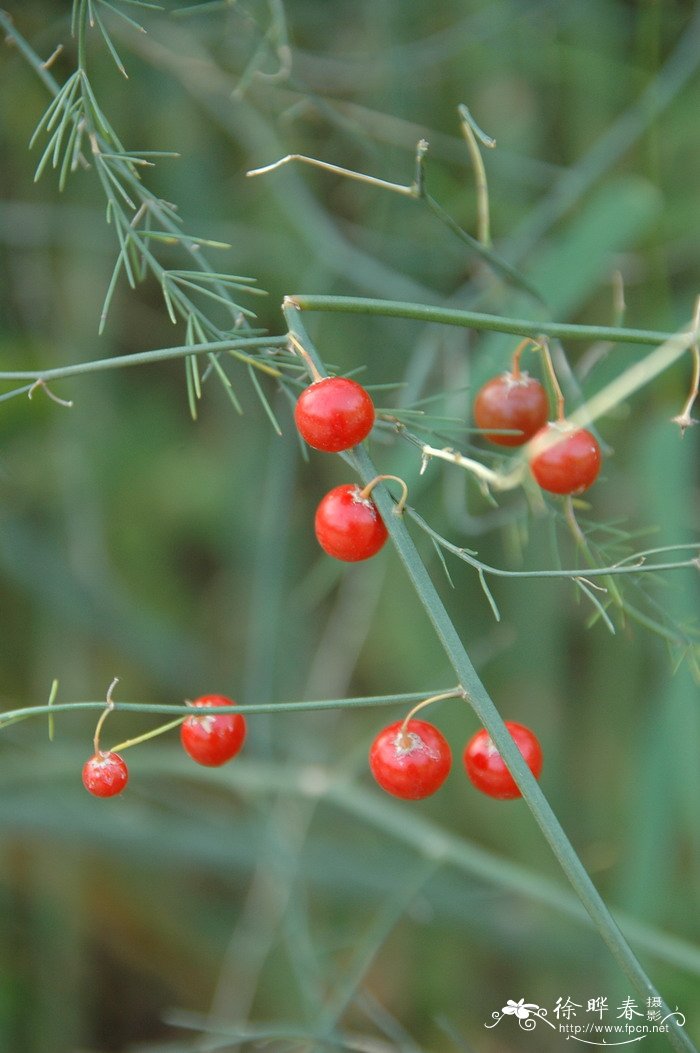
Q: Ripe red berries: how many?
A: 8